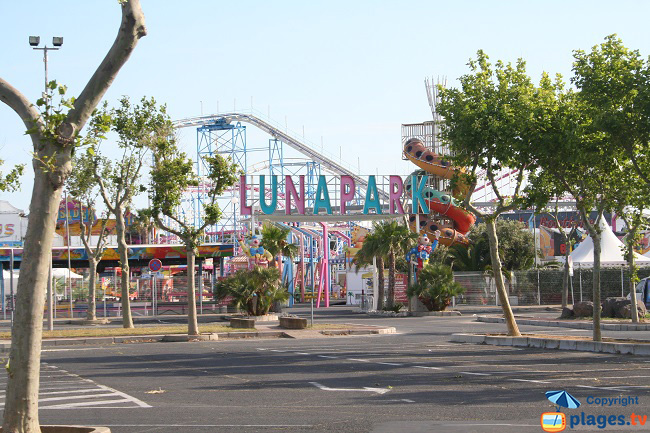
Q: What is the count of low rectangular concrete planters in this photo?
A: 2